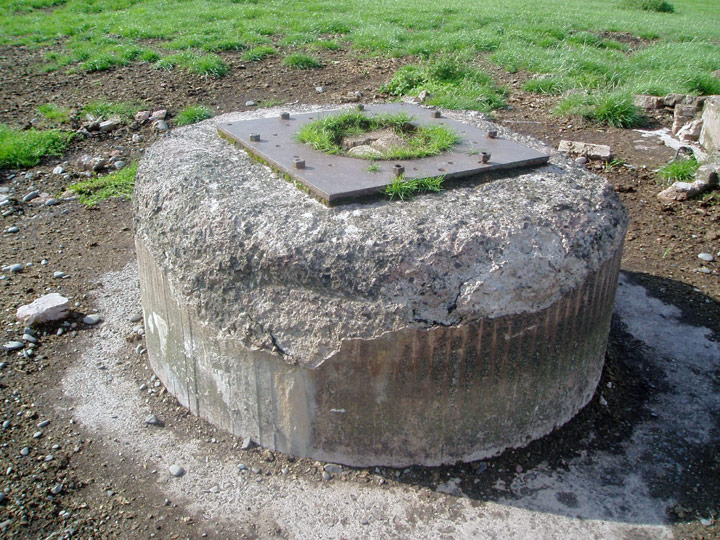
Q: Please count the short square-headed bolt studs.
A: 8